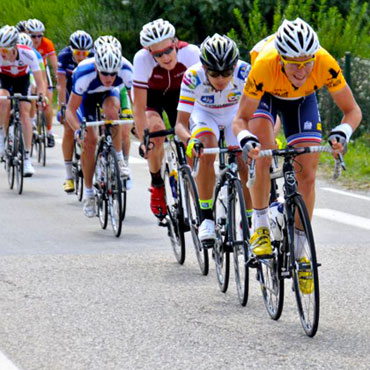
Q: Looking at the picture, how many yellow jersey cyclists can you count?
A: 1